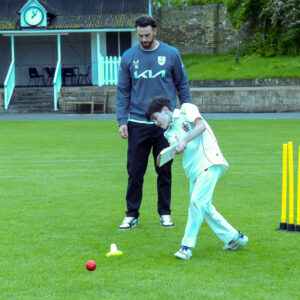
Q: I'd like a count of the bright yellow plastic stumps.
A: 3